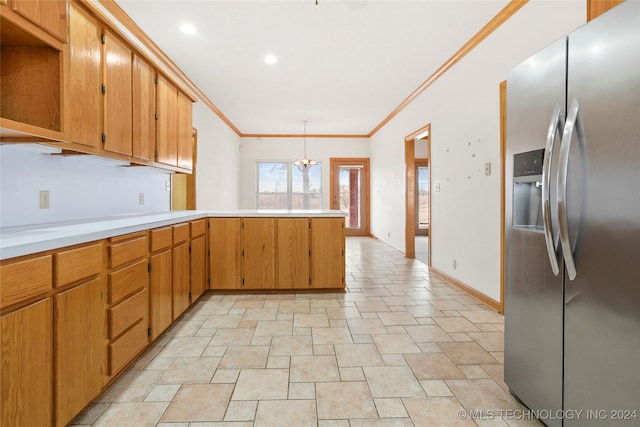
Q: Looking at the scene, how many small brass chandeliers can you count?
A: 1